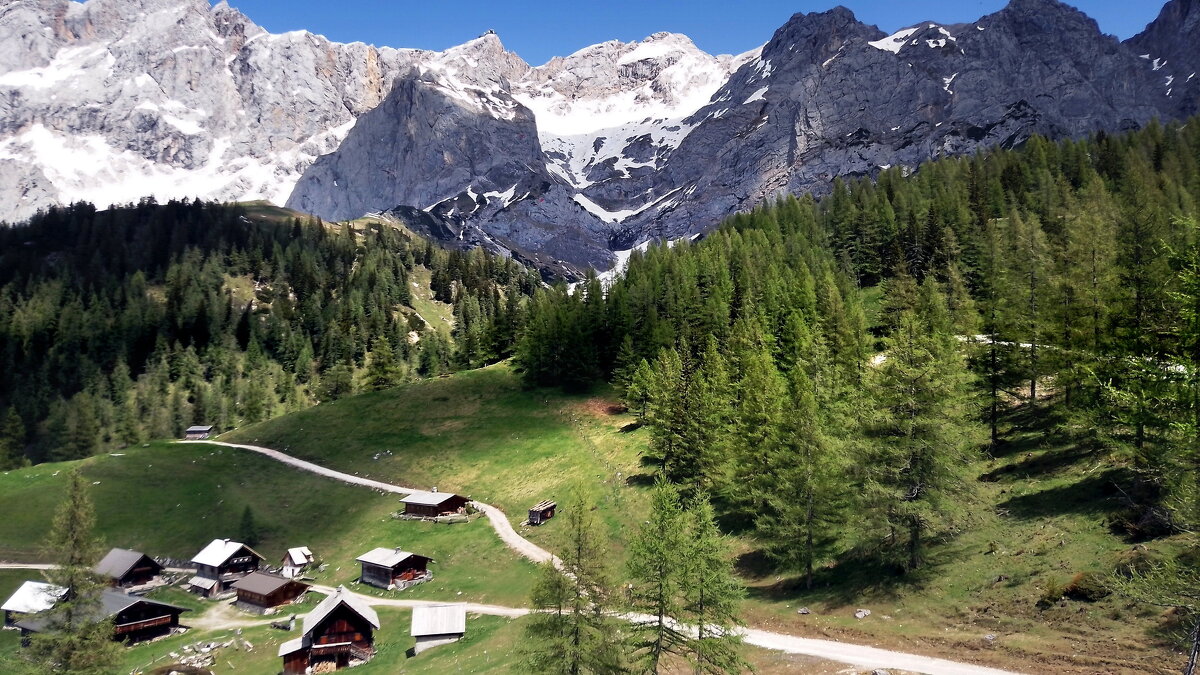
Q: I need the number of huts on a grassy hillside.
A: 12